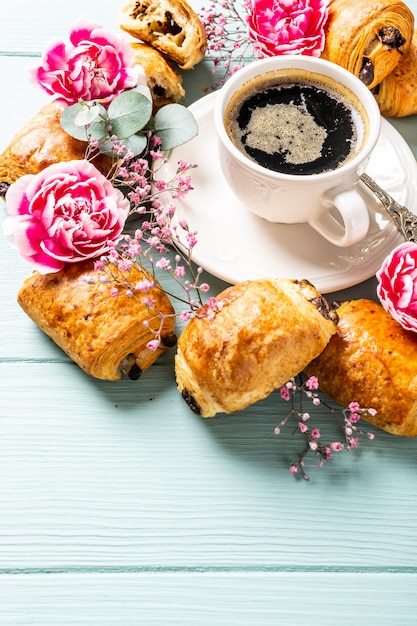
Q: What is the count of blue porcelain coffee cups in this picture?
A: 0